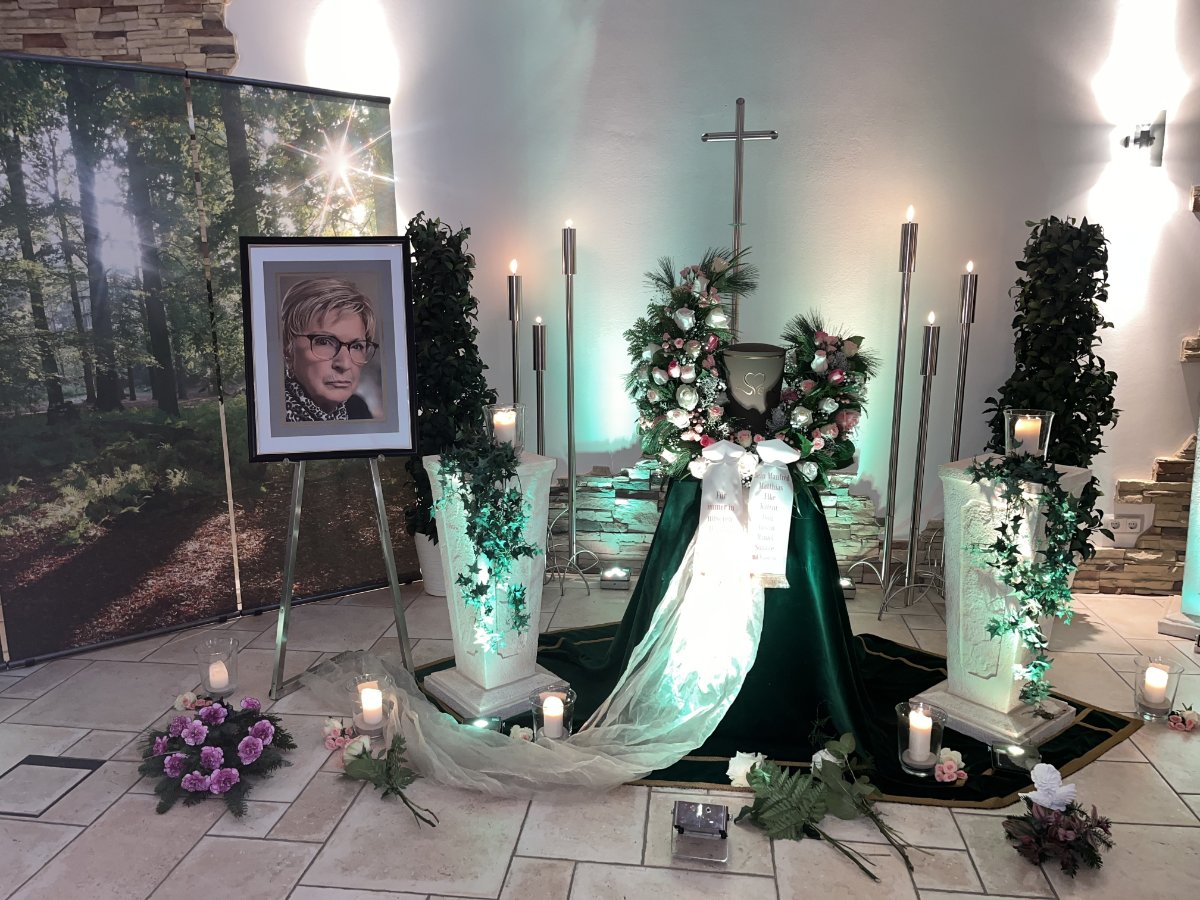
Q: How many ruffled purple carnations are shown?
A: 11